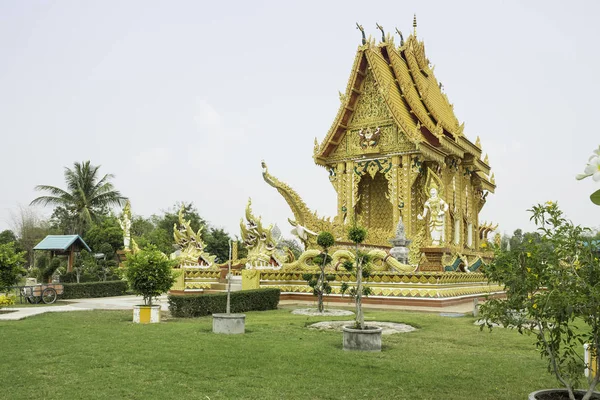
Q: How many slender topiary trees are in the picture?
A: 2